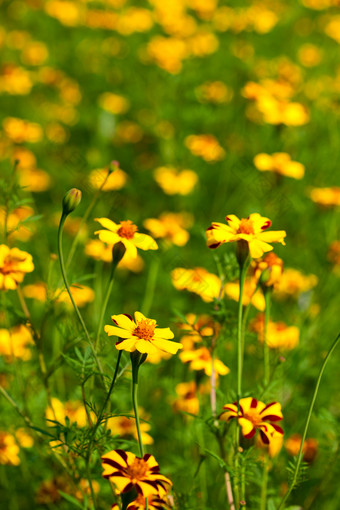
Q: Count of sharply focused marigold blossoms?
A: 5